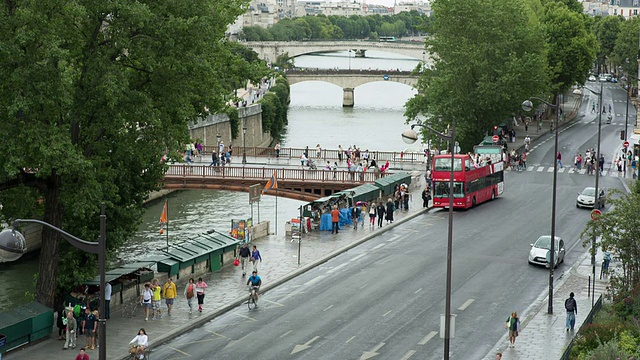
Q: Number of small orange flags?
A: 2